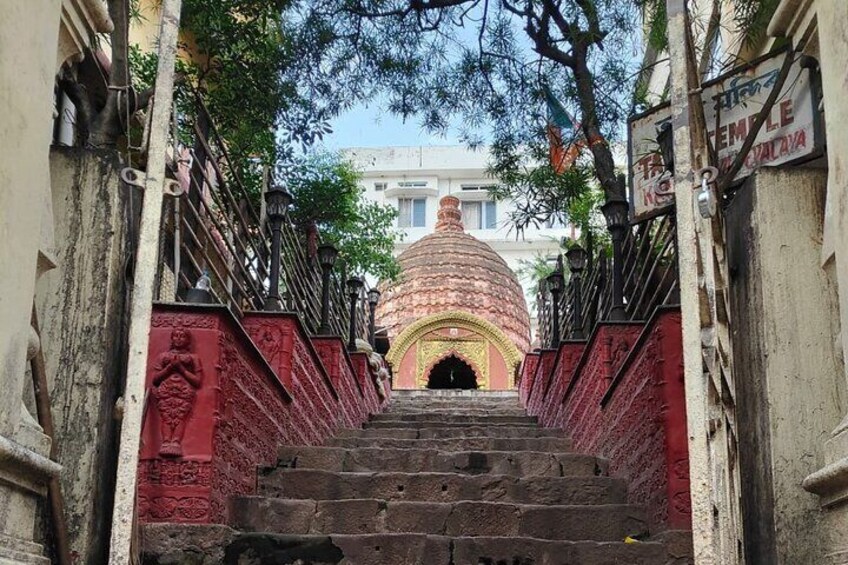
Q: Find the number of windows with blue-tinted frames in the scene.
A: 2